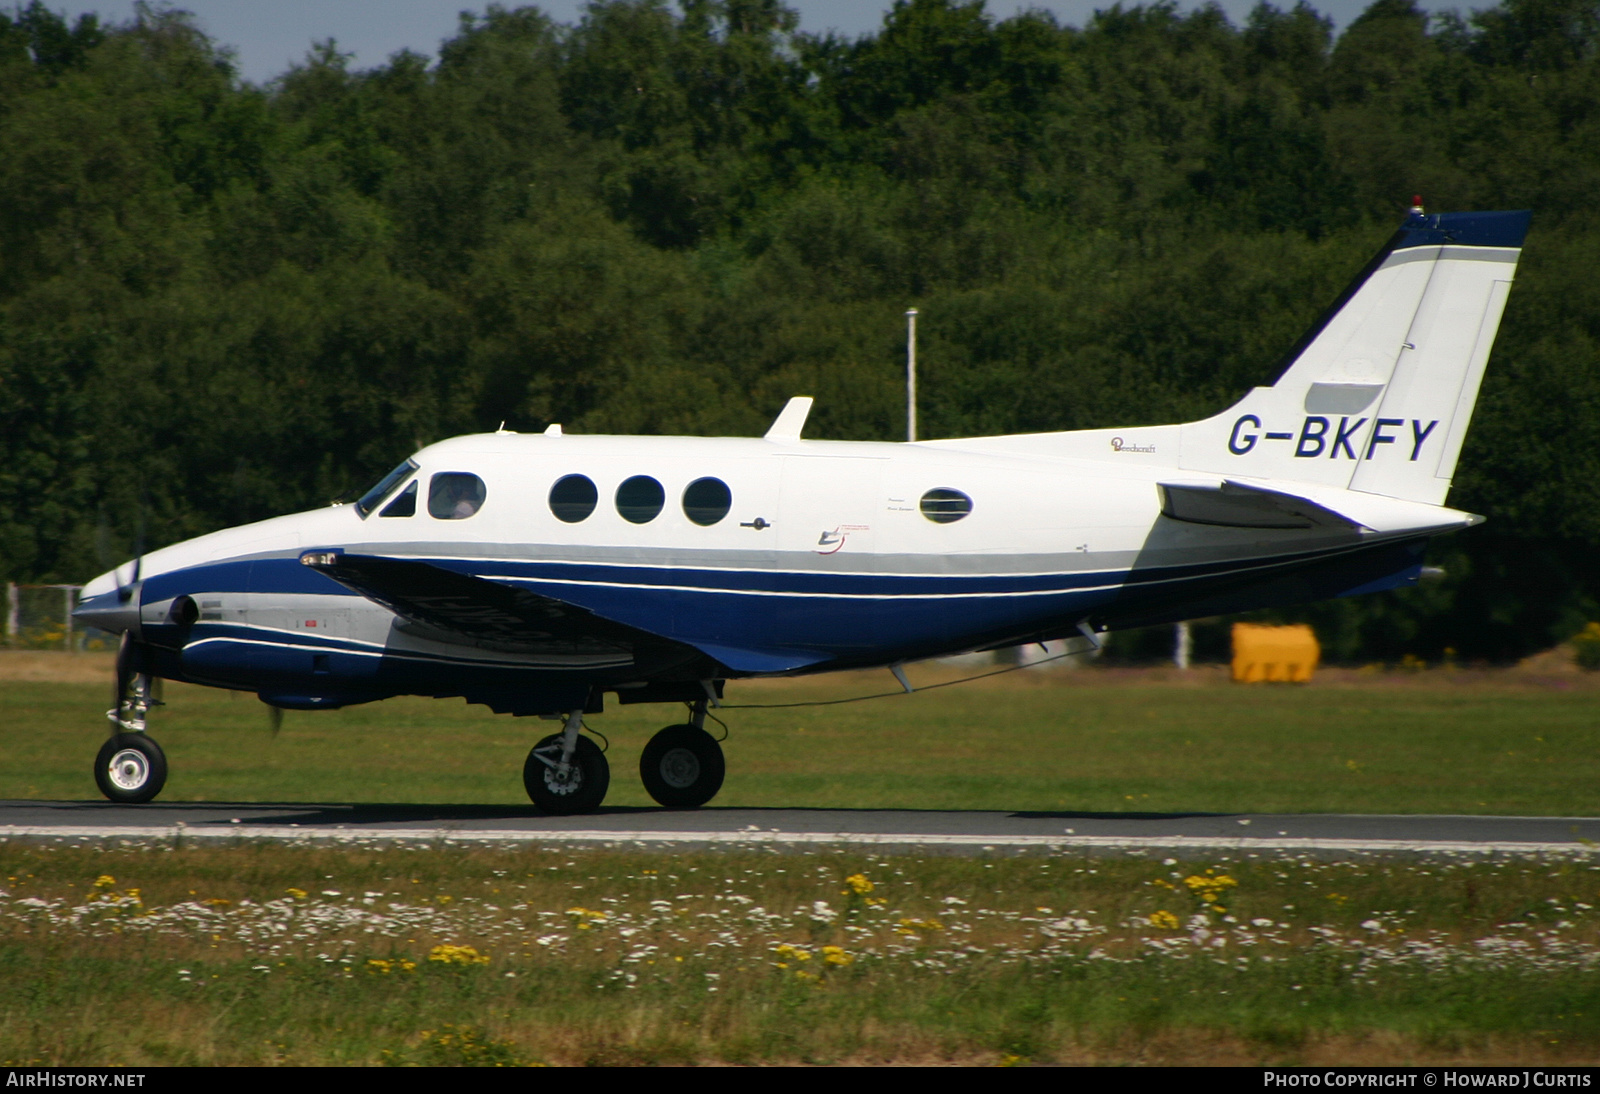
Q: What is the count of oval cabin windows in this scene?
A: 4